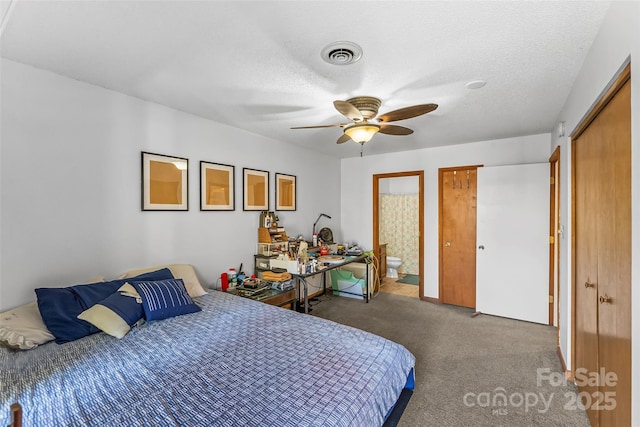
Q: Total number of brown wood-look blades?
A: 5